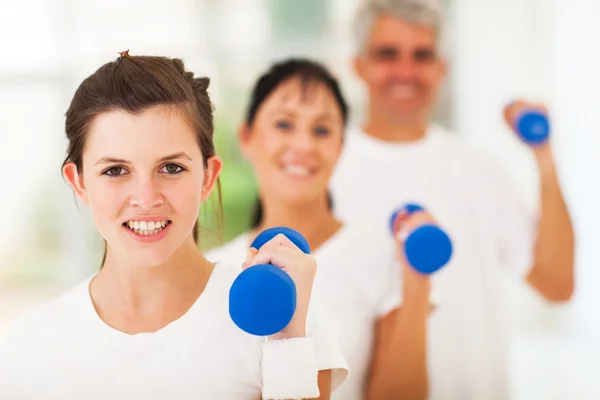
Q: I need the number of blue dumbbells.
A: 3